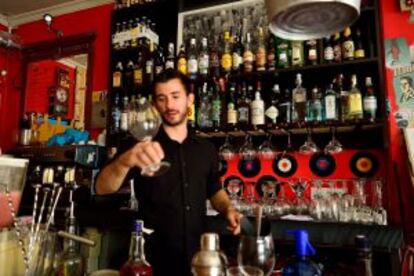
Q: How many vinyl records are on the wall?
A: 7